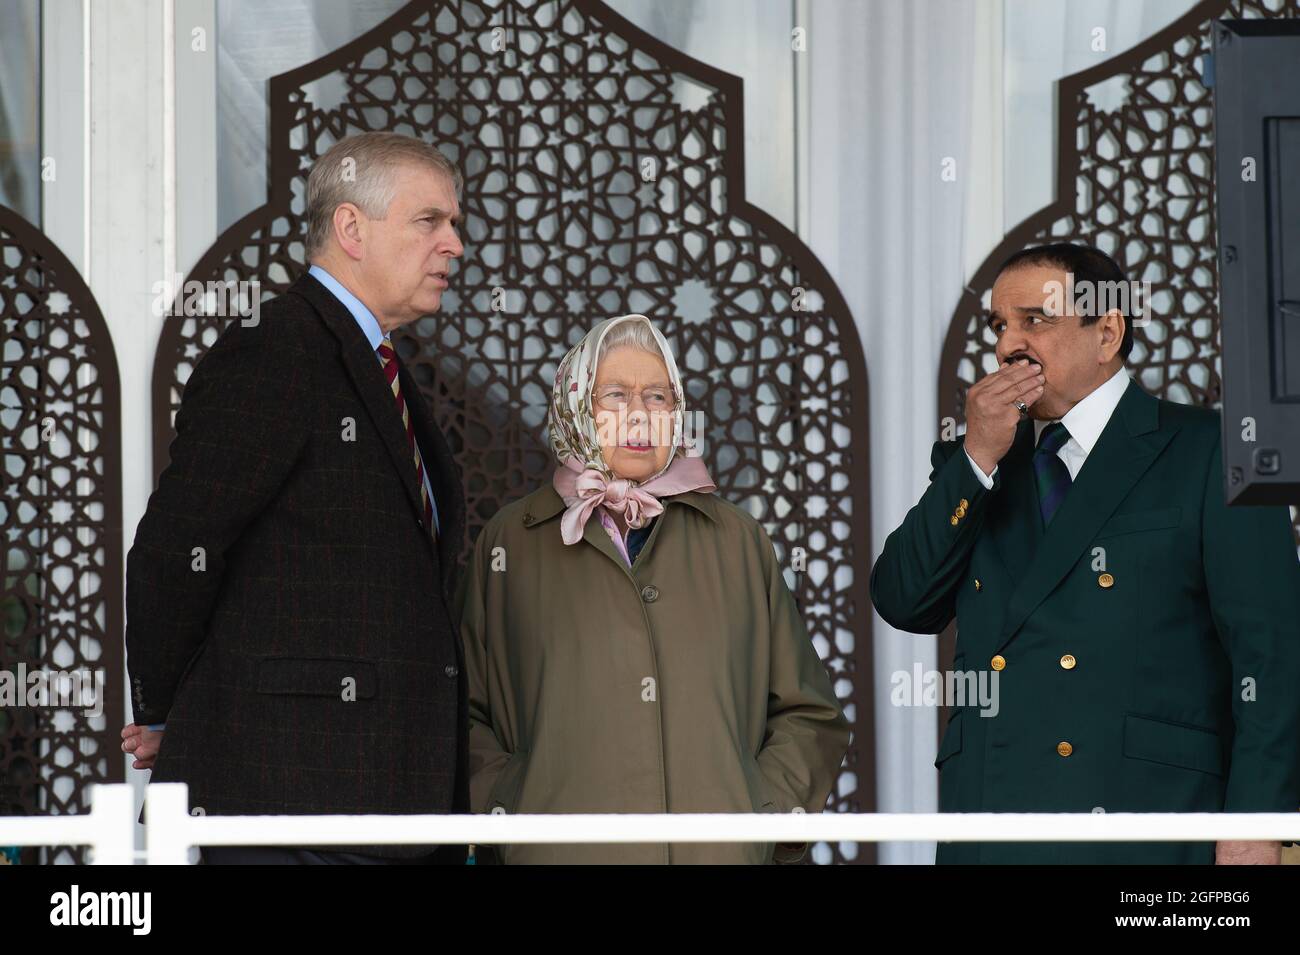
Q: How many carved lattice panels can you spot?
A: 3